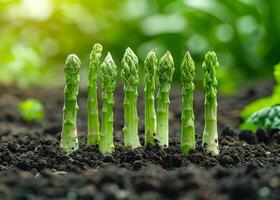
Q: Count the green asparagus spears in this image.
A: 8